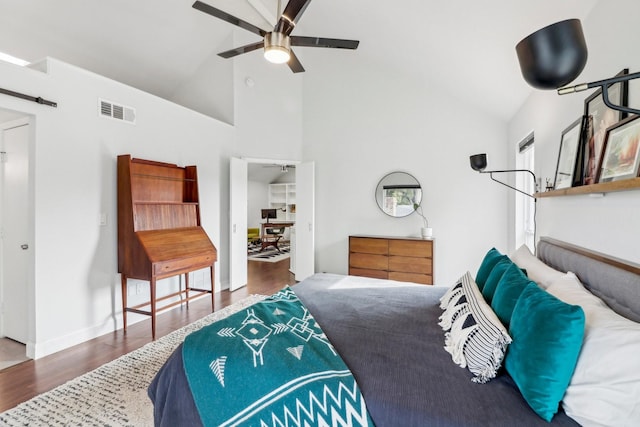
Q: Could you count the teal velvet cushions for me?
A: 4